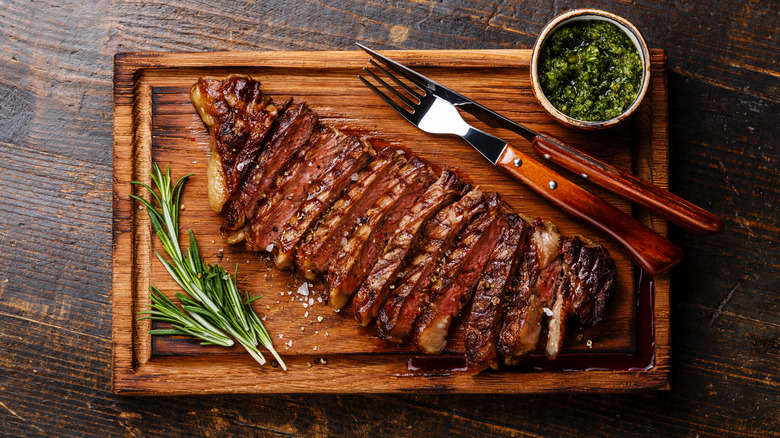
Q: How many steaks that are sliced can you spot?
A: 1